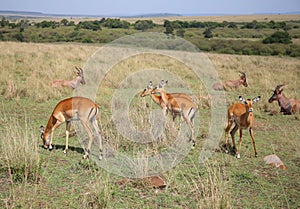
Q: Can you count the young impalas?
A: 4